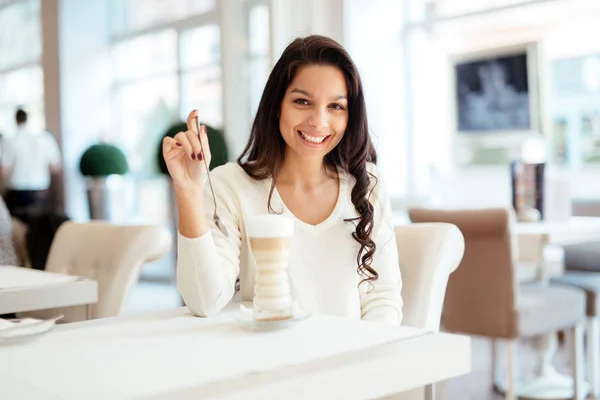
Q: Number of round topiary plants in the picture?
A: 2